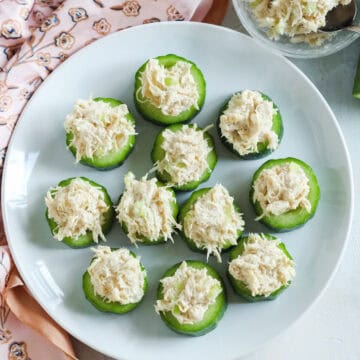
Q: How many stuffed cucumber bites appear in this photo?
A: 11